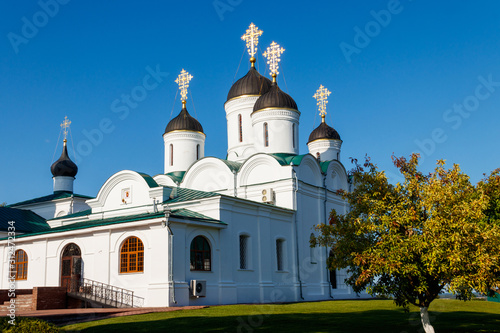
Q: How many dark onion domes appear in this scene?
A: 5